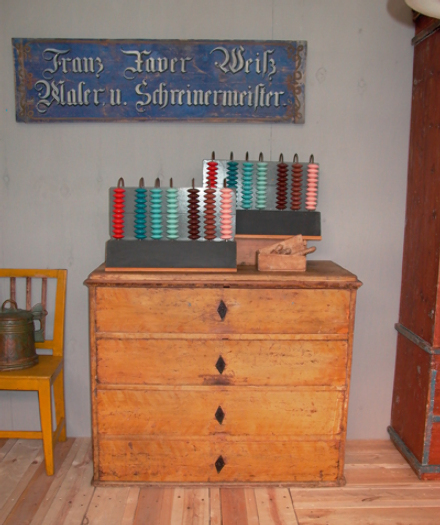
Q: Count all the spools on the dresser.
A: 14